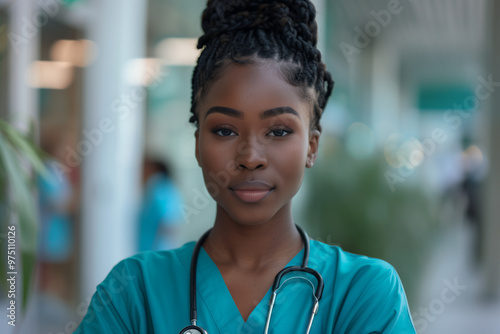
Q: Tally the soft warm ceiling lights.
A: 4